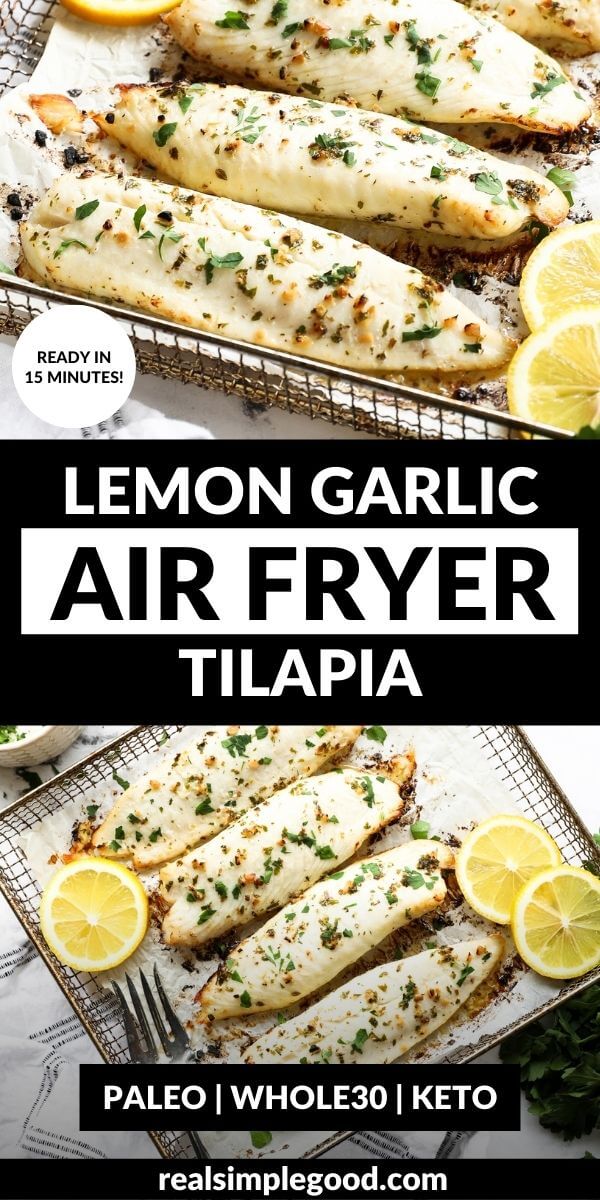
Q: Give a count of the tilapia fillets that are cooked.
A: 4